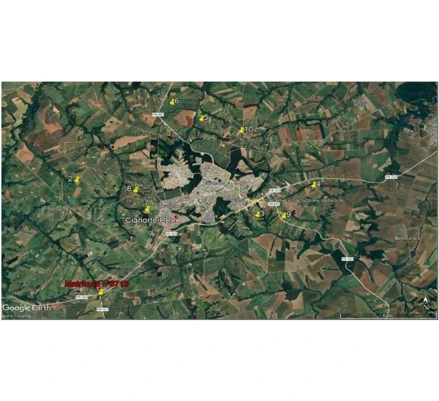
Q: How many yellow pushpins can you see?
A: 10